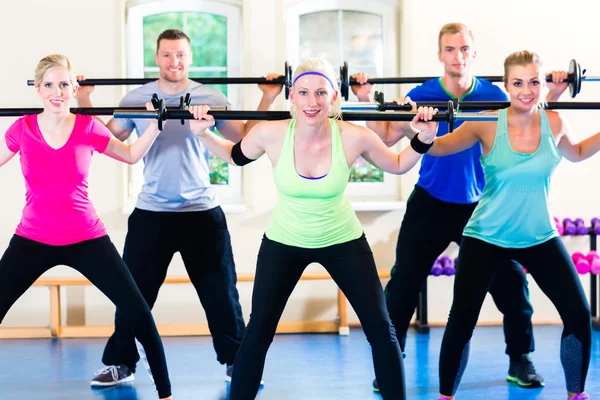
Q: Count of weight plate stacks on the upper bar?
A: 3